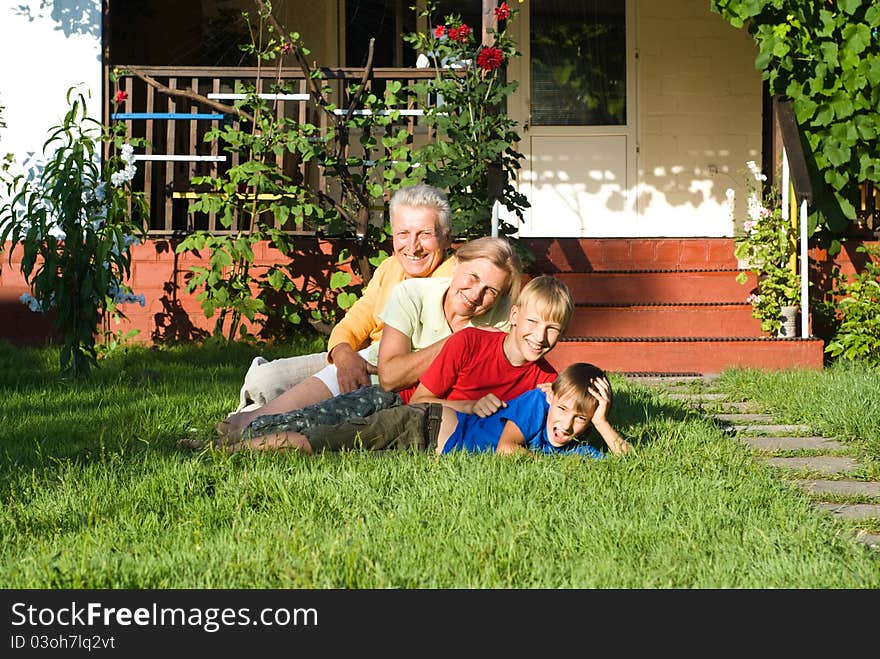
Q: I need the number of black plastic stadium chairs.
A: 0